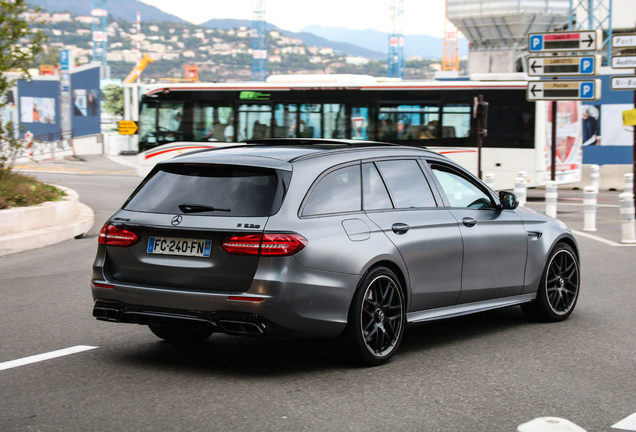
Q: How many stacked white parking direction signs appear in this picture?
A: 3